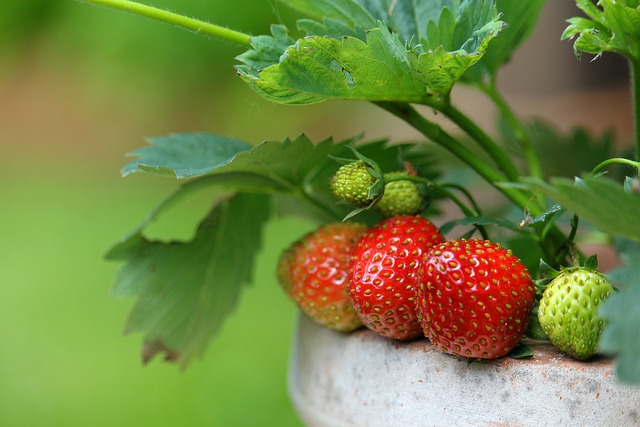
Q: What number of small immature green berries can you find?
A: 3